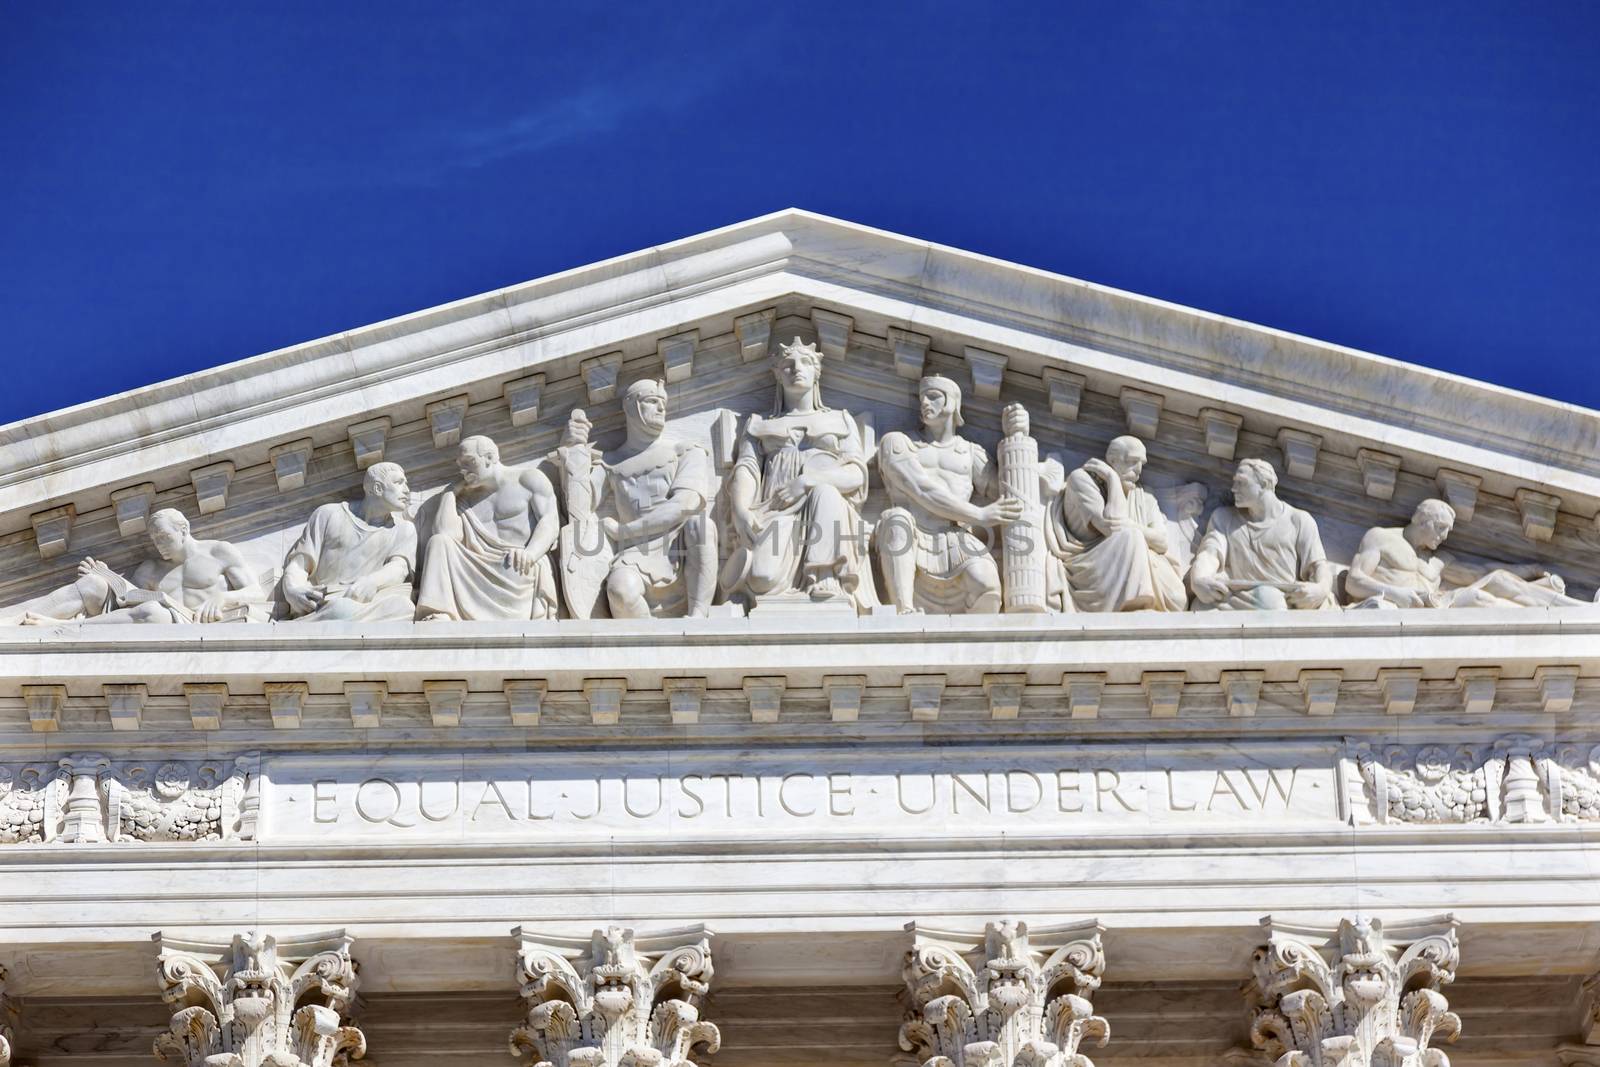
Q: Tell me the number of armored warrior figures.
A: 2